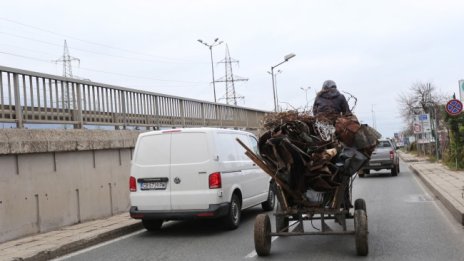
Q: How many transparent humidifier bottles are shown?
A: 0